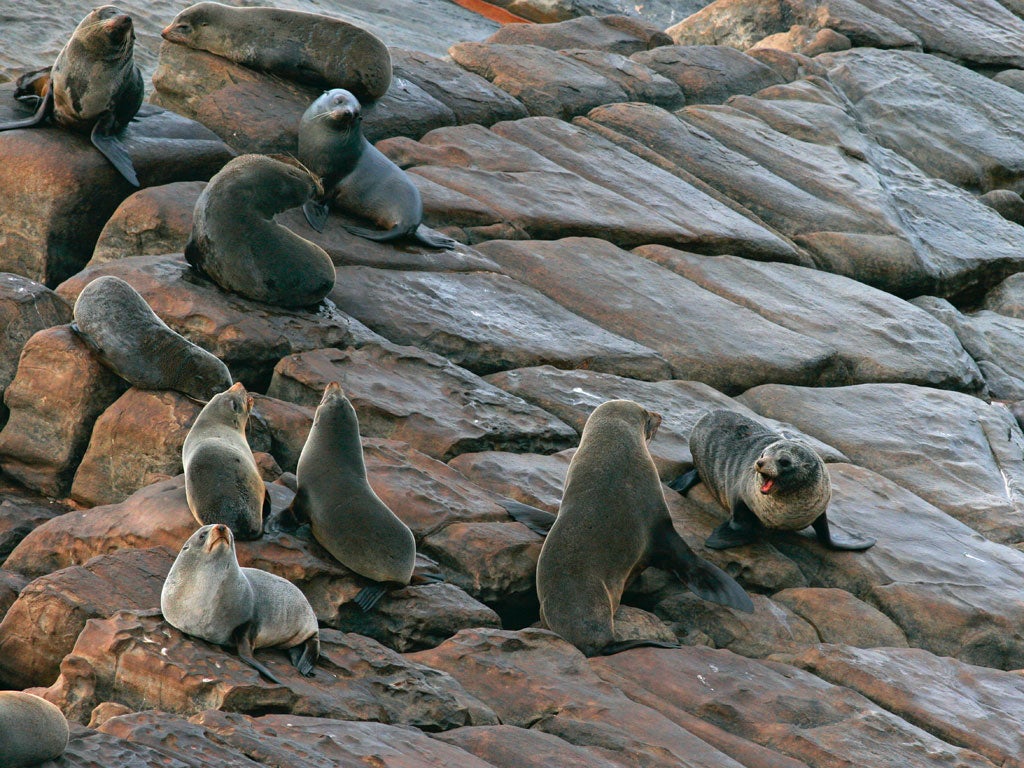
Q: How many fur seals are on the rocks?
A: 11